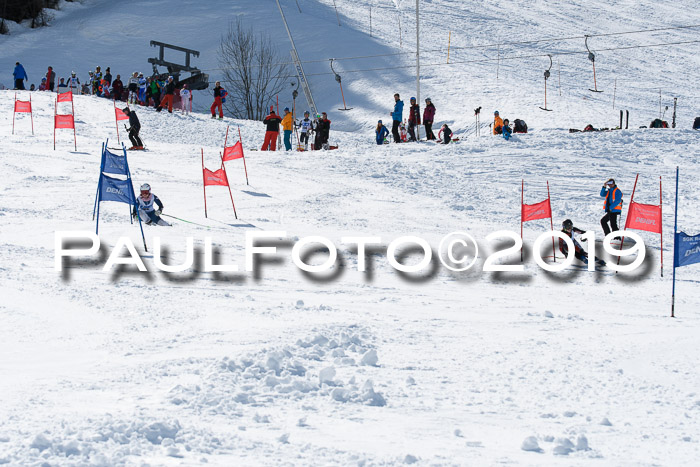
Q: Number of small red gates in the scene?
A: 8